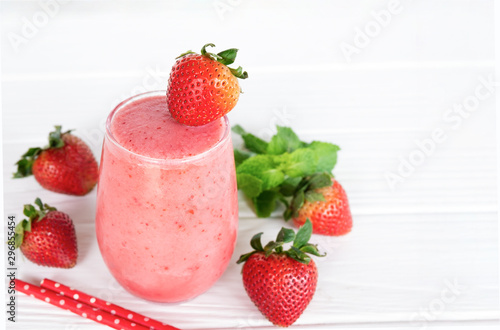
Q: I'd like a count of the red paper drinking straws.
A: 2